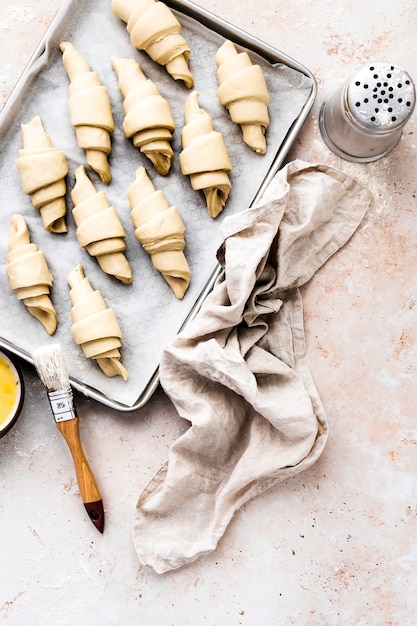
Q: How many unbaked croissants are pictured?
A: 10